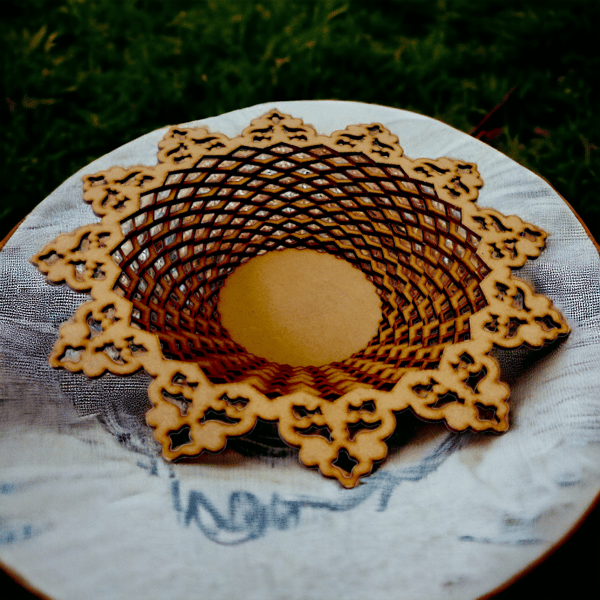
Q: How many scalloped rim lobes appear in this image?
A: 12